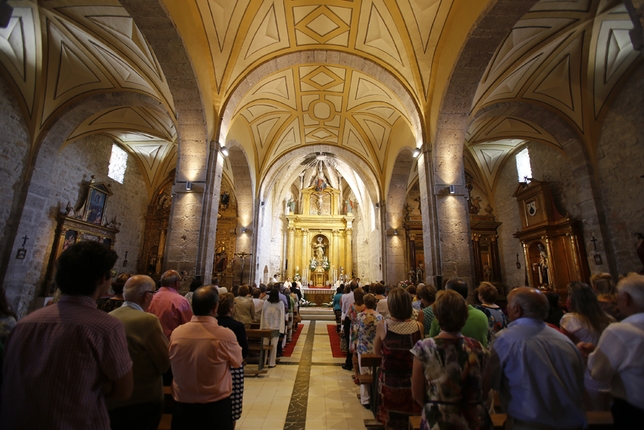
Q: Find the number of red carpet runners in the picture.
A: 2